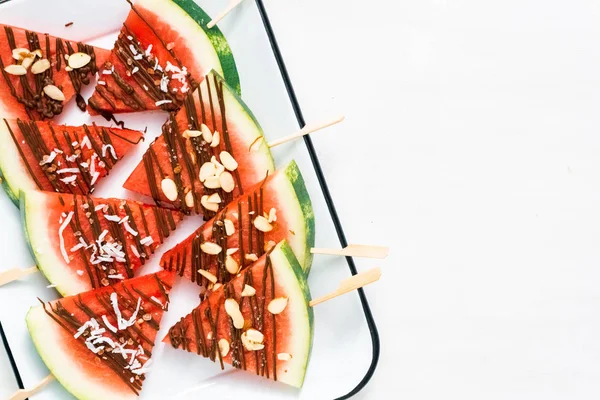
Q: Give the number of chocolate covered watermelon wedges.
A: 8